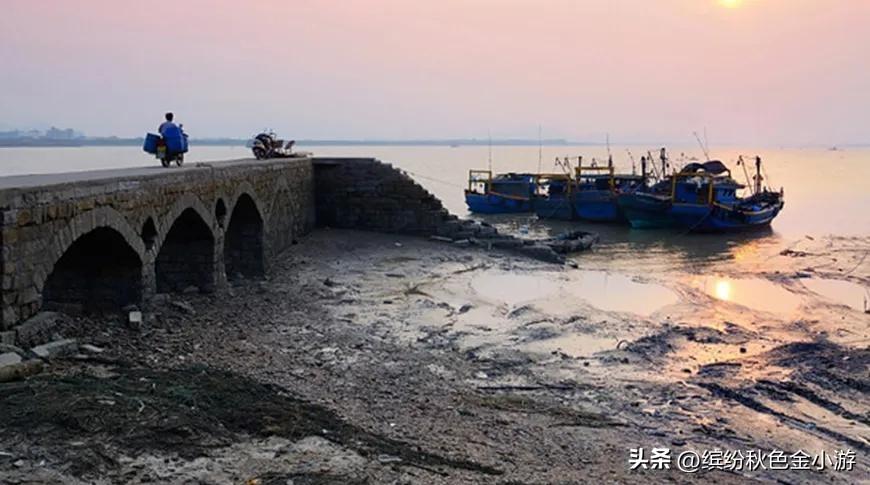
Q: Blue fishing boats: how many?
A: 5